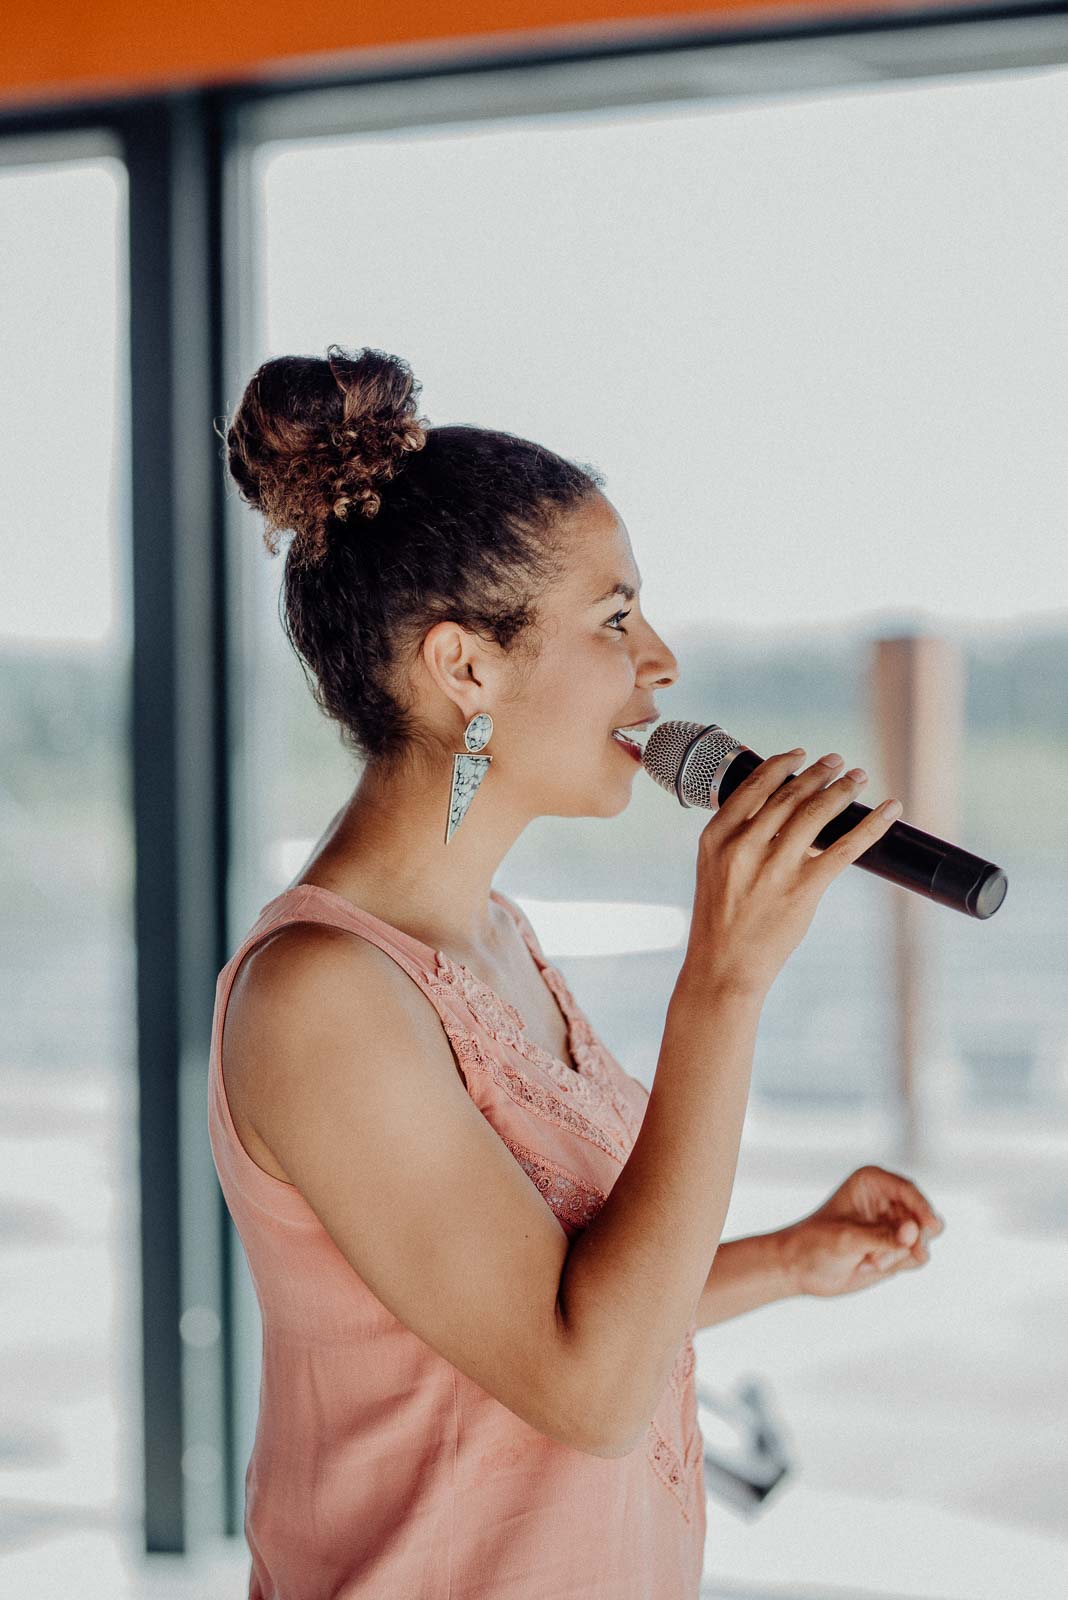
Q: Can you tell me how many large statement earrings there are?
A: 1